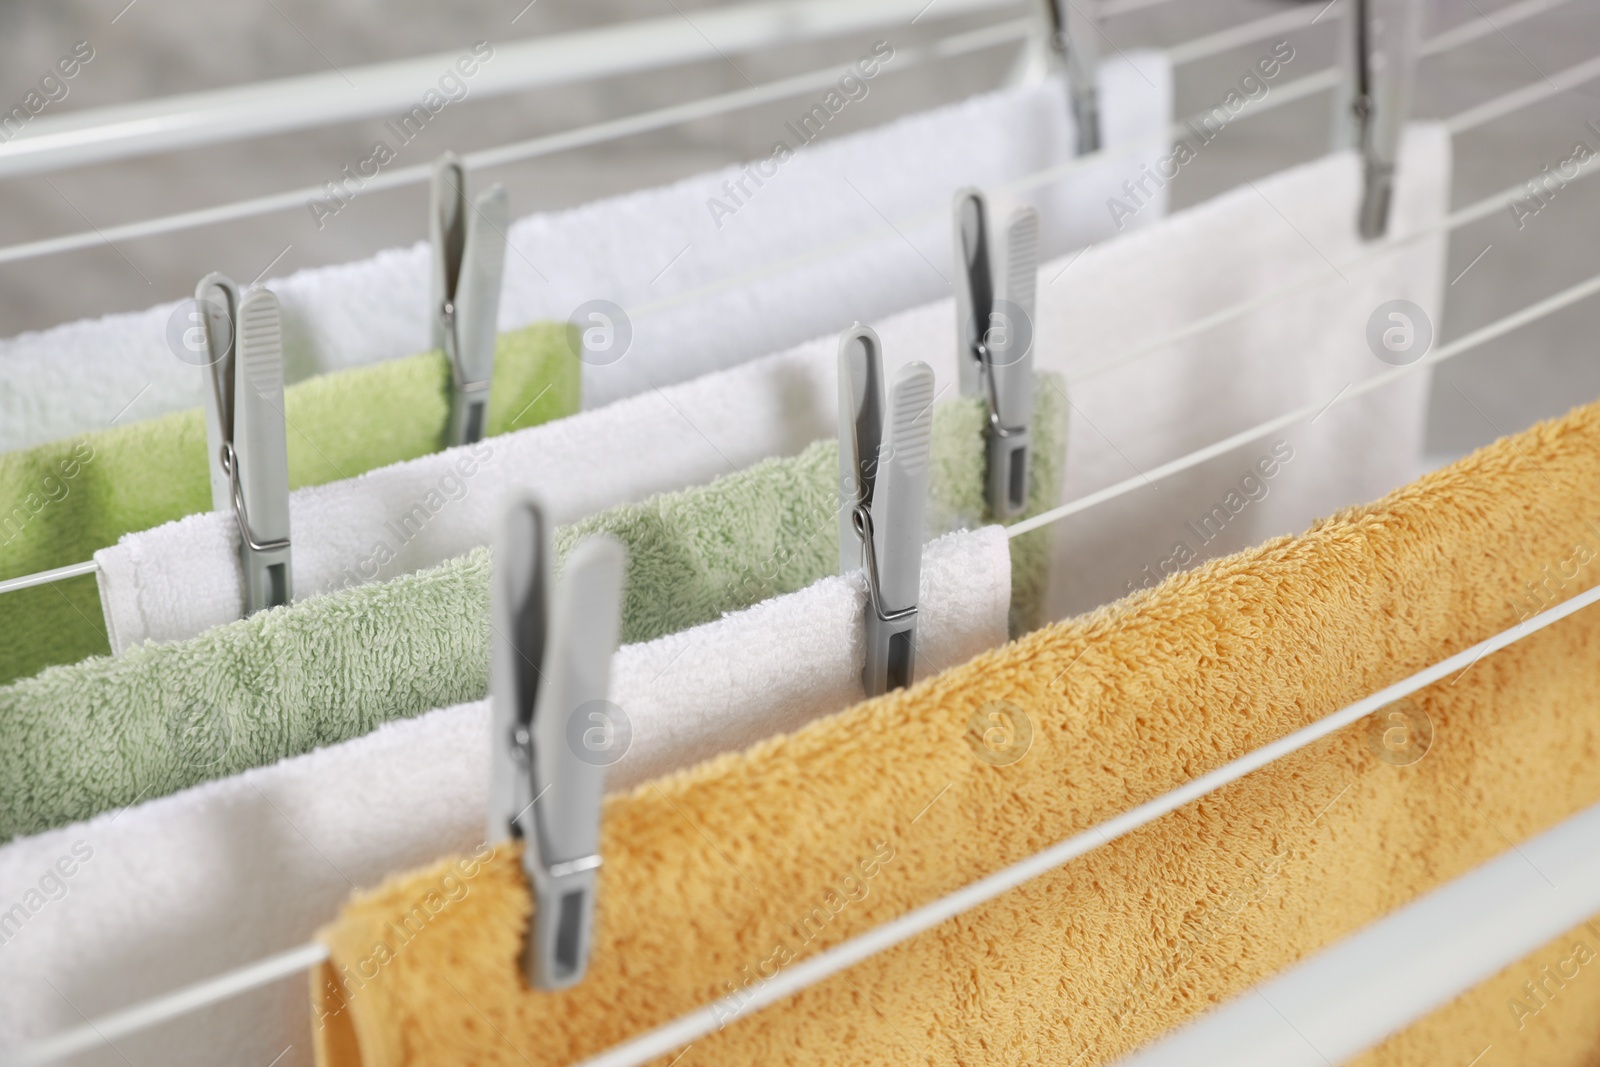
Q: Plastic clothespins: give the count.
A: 7